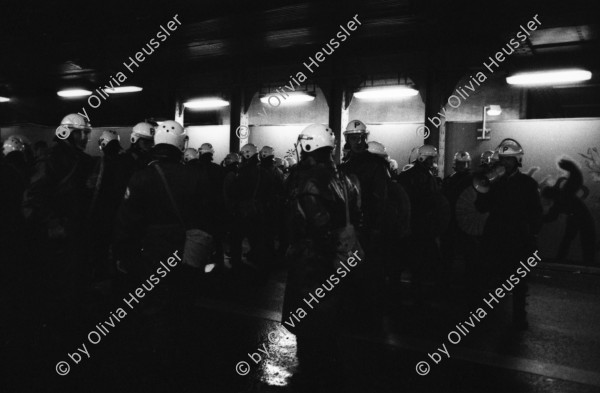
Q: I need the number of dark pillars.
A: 3